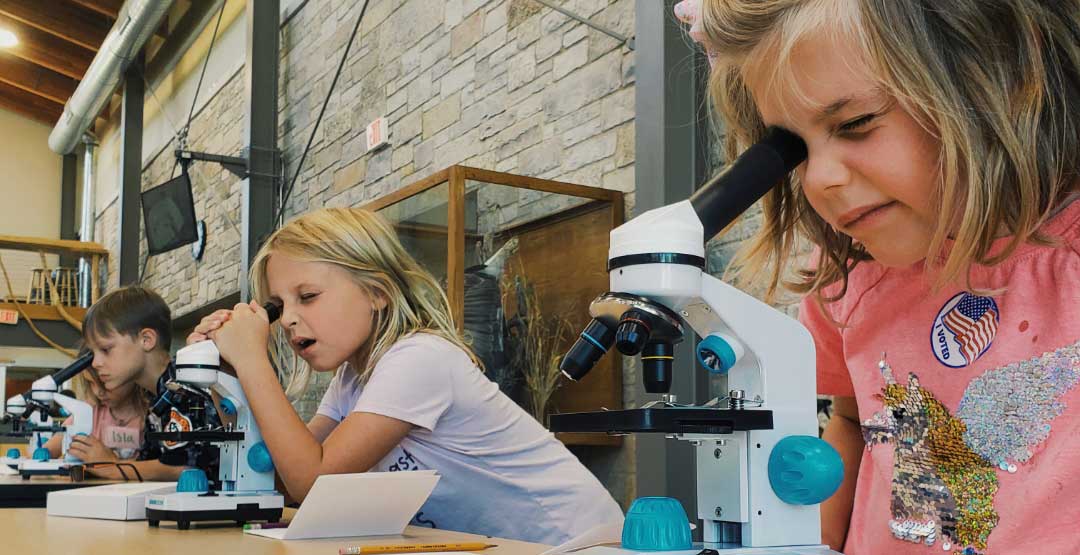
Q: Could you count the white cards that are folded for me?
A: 1